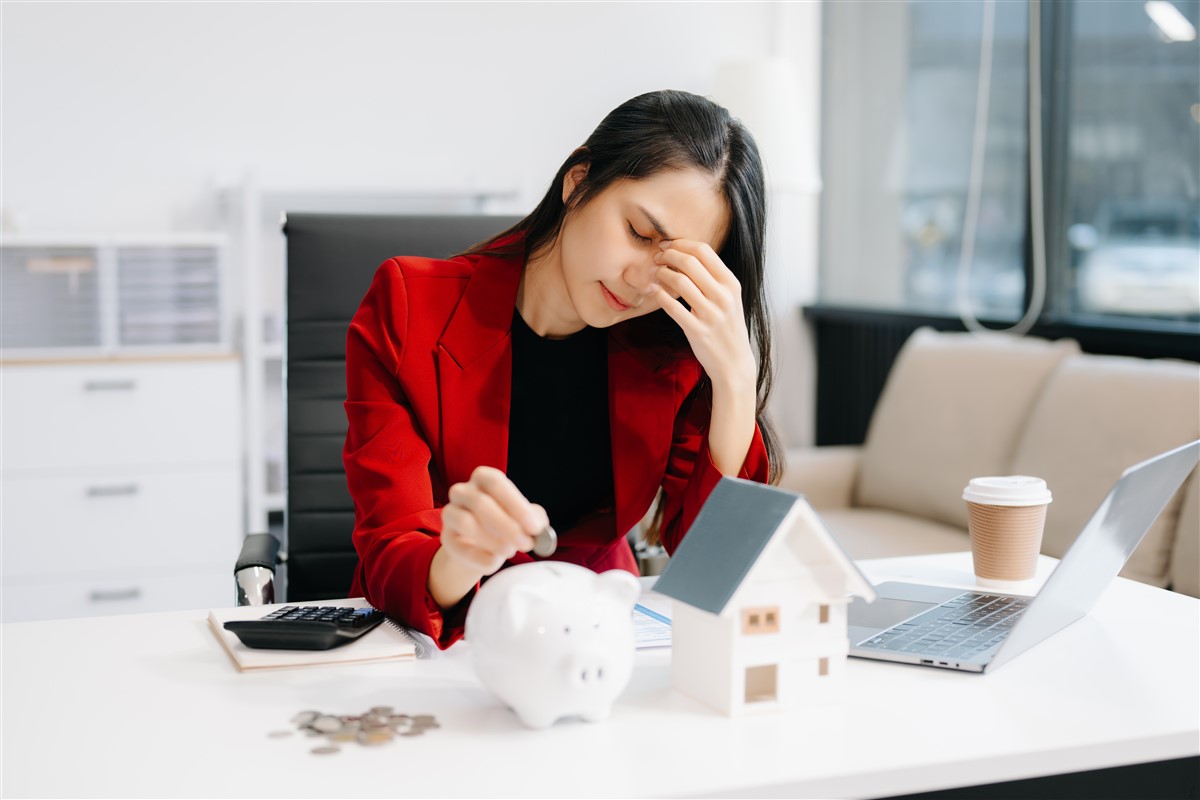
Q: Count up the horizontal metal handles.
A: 3